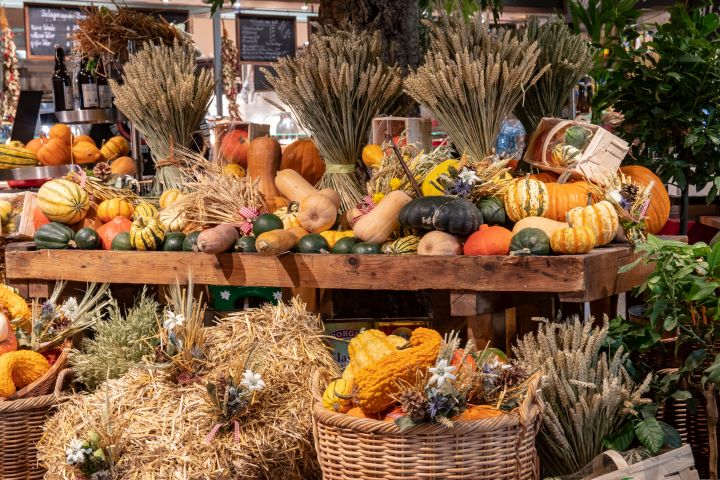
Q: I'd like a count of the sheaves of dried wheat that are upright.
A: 5